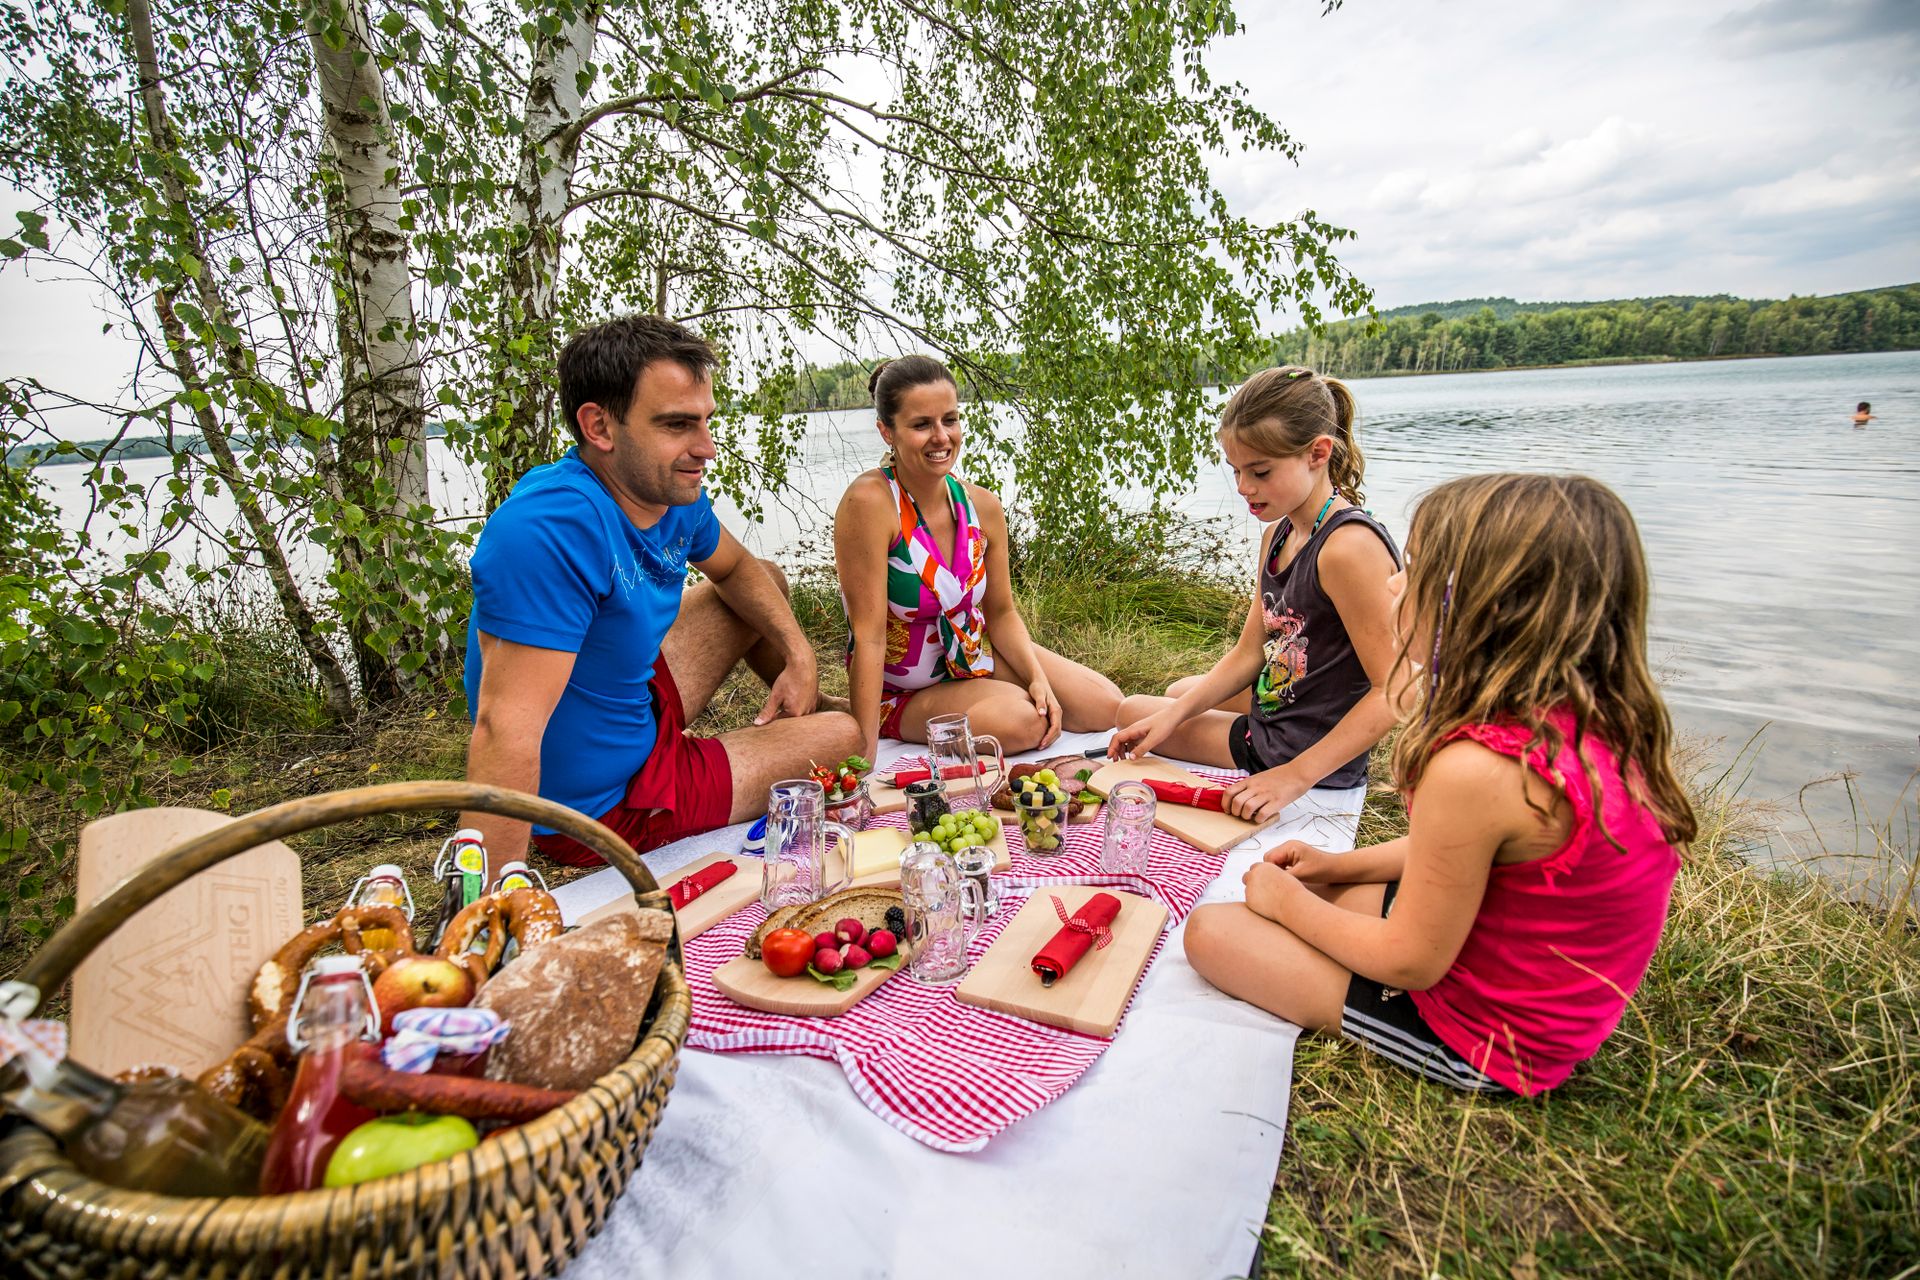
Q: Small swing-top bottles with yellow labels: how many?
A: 2